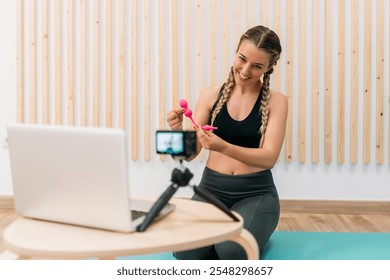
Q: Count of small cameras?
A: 1